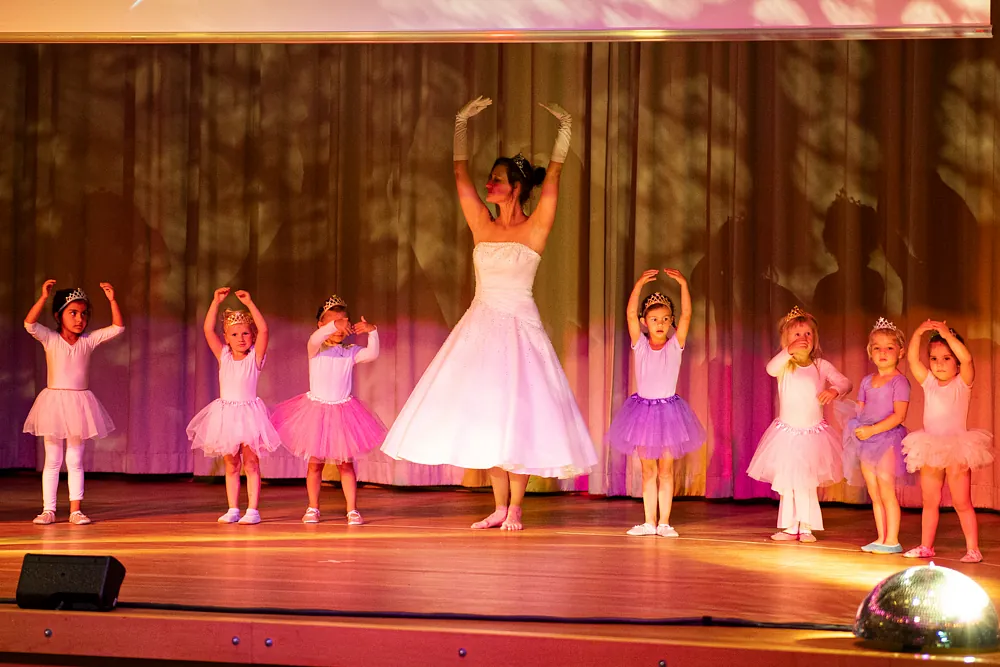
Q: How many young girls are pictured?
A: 7